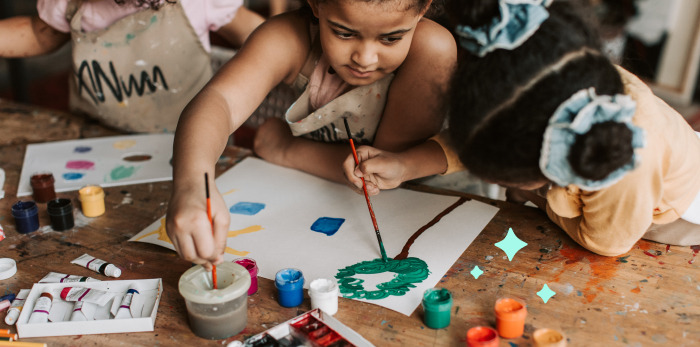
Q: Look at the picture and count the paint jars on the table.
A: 11